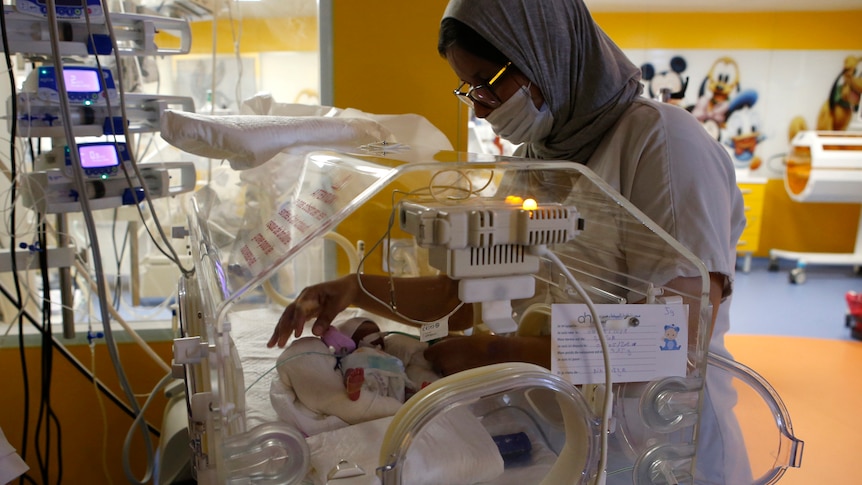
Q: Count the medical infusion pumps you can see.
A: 3